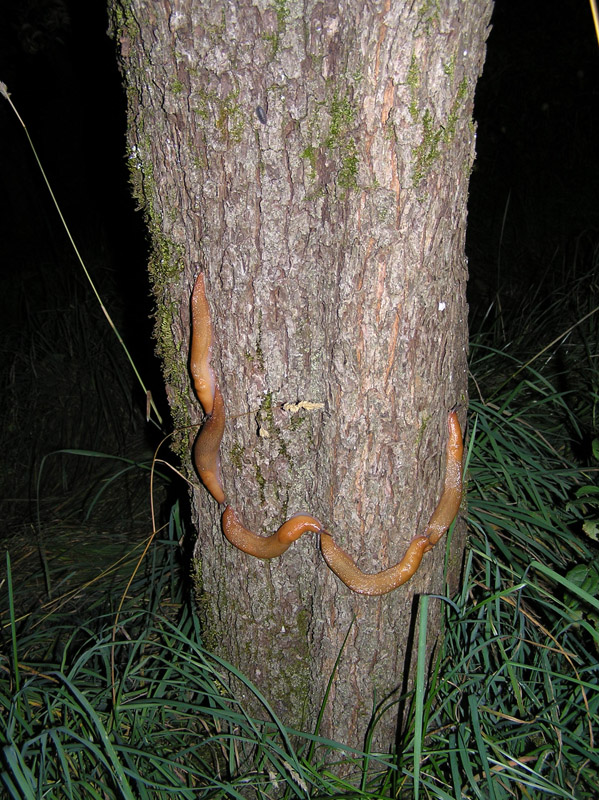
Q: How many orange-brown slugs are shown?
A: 5